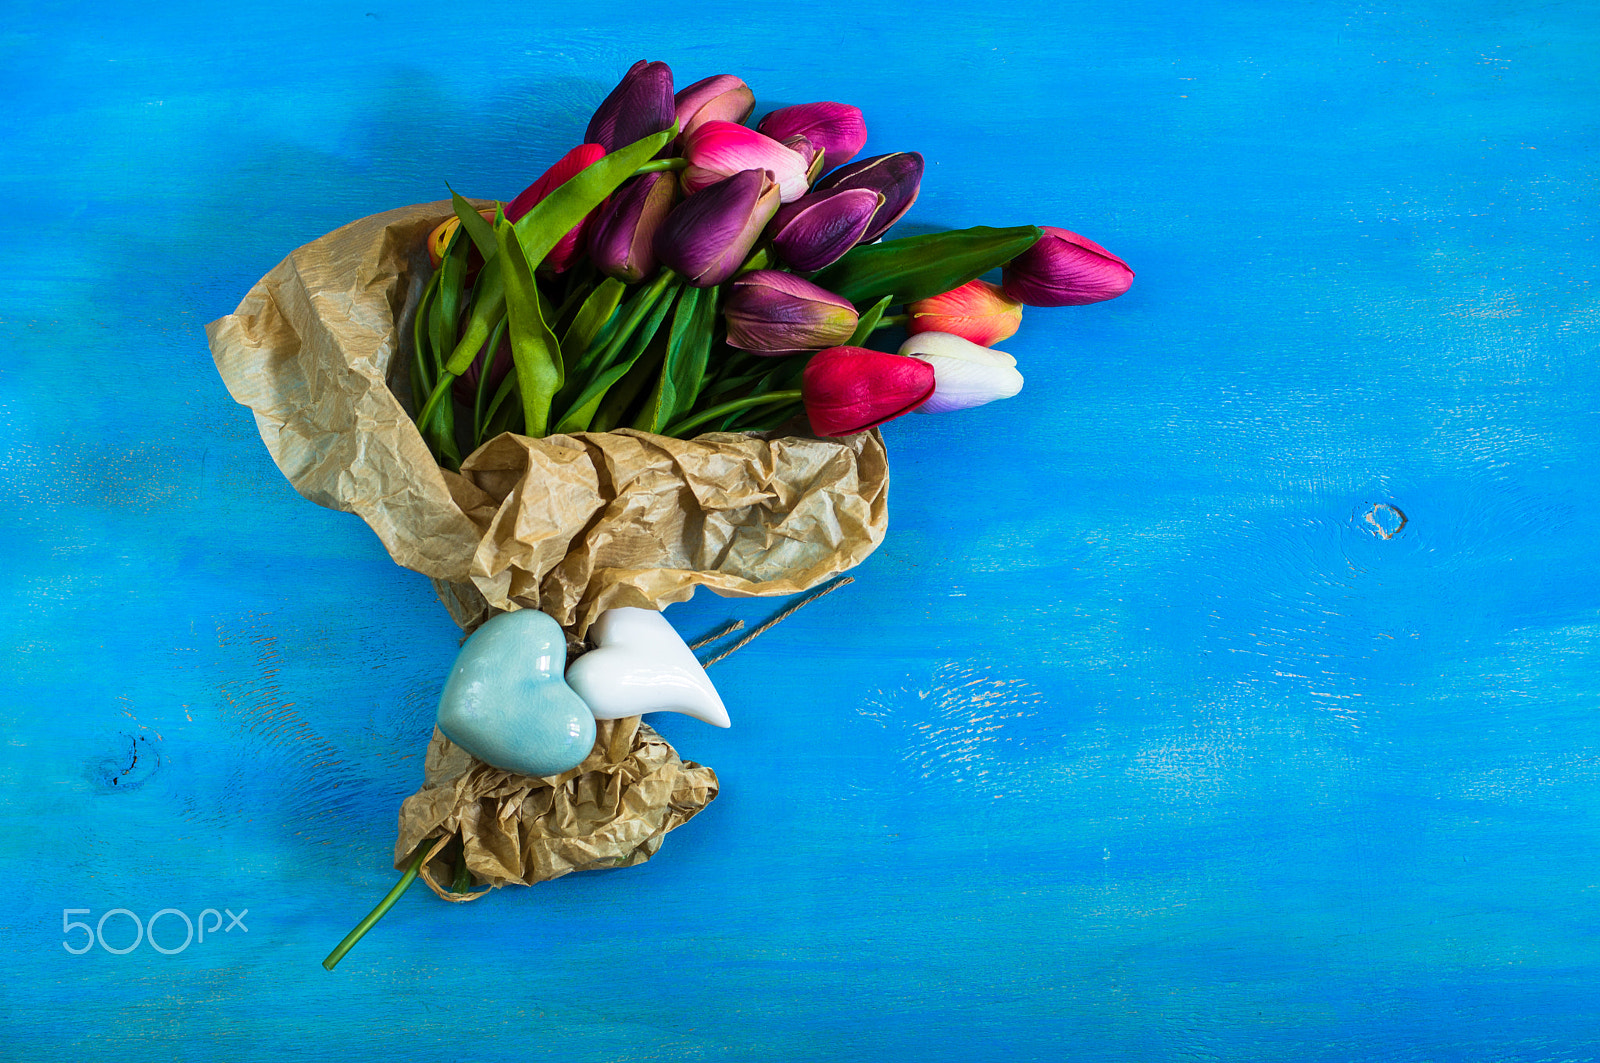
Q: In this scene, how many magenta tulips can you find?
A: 2